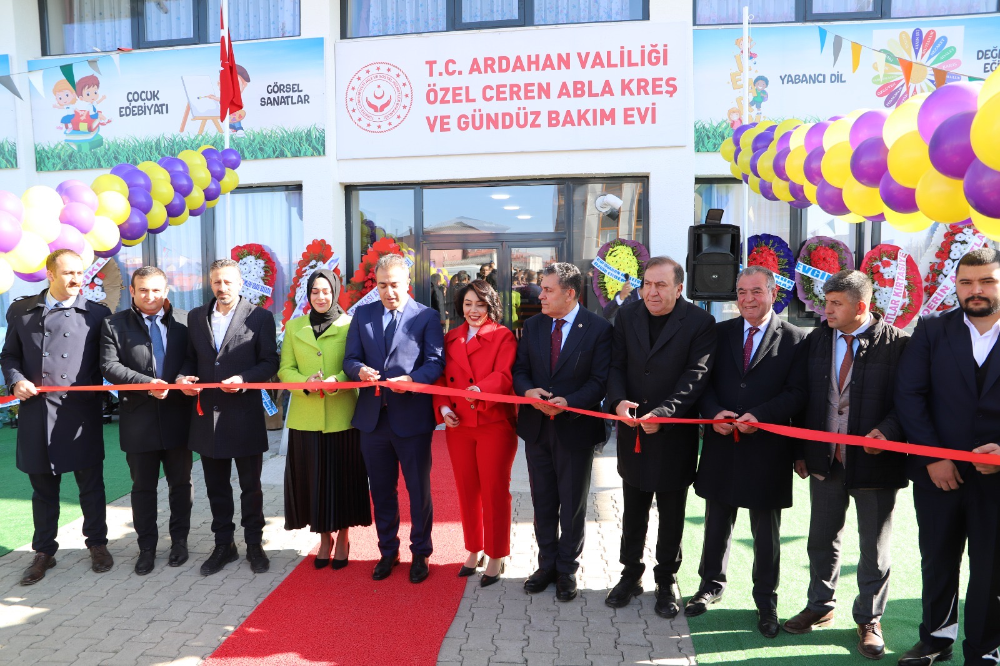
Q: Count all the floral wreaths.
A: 9